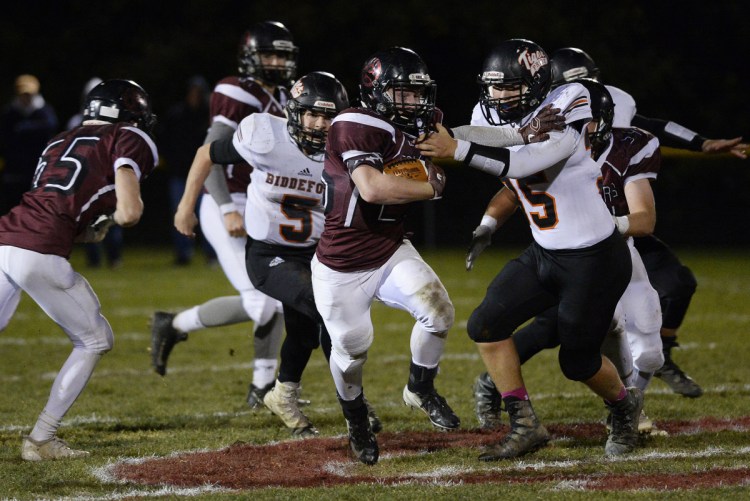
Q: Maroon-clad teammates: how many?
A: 4